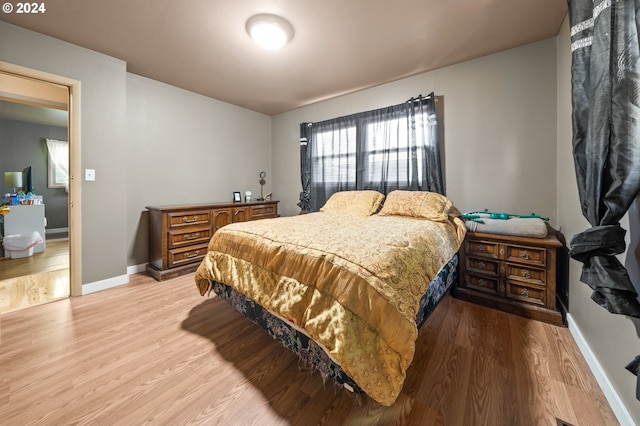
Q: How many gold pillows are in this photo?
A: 2